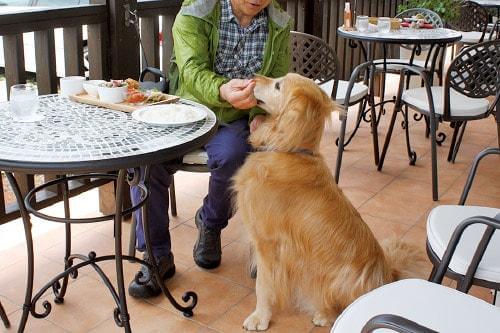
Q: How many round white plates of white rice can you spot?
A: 1